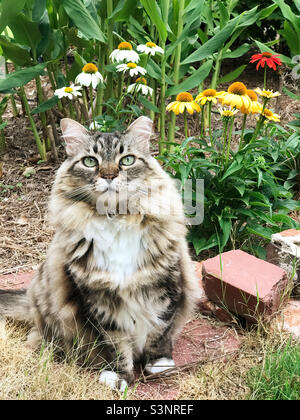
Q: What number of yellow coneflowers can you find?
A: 7